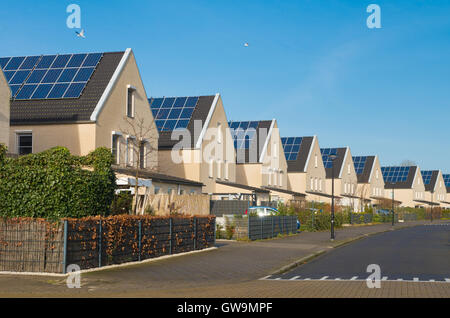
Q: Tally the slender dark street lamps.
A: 3